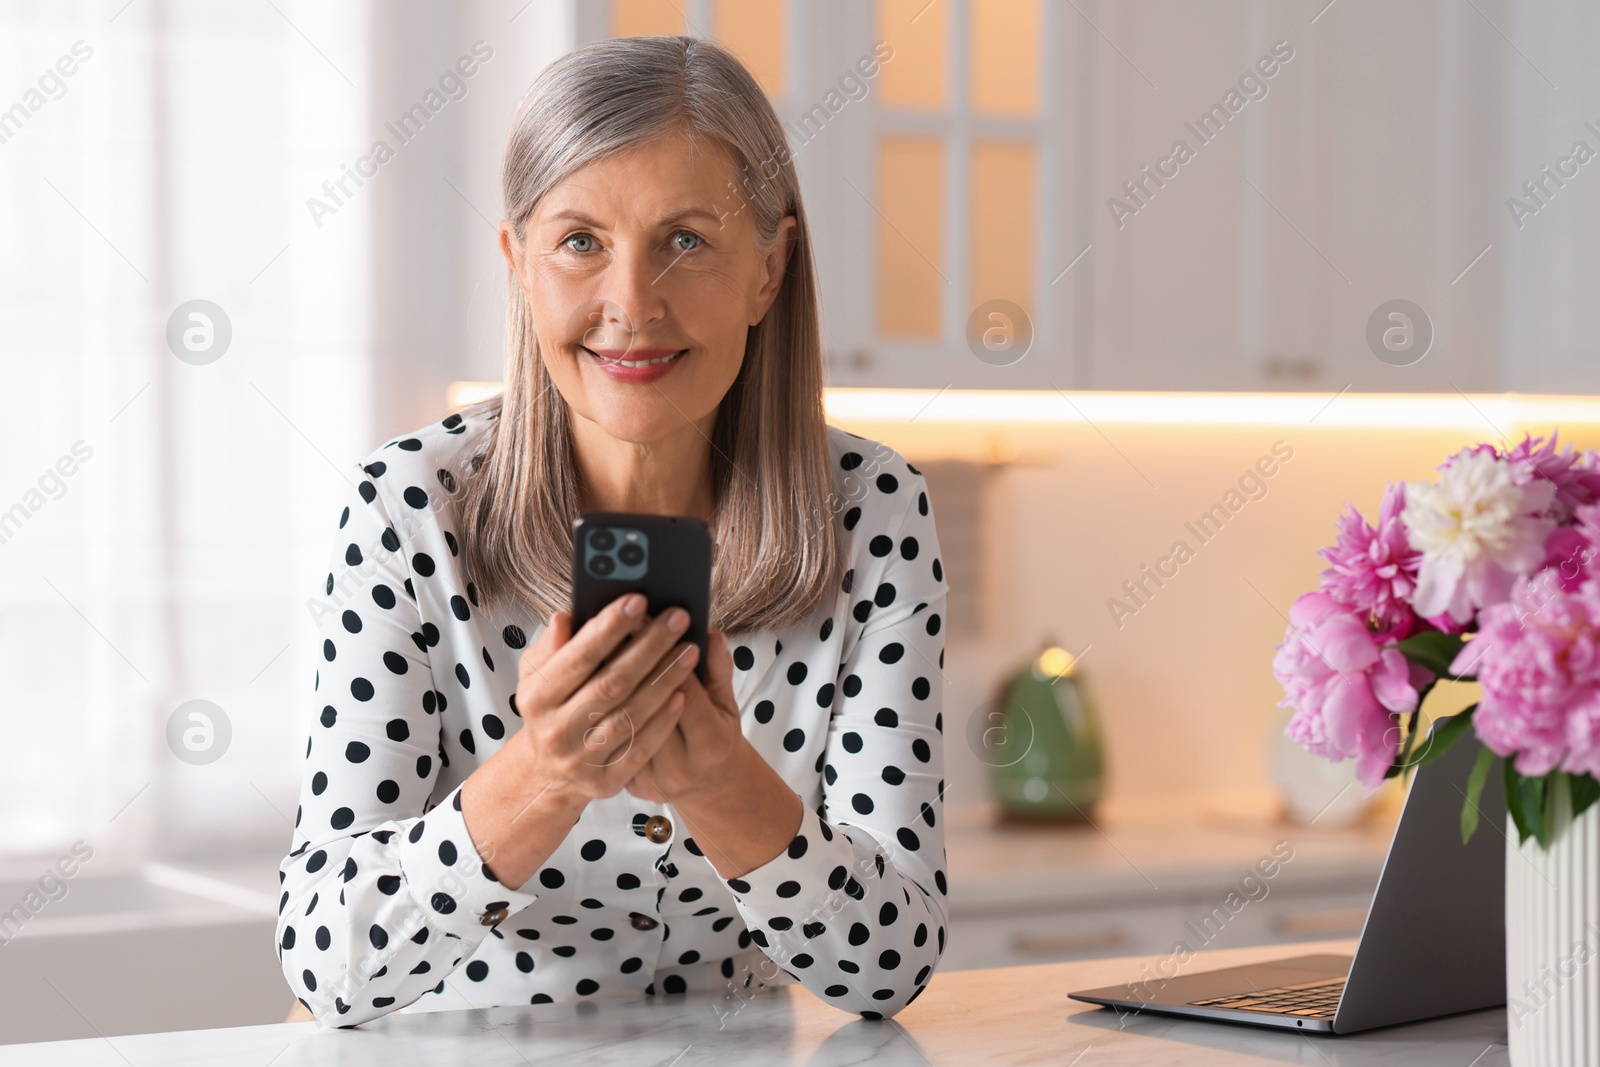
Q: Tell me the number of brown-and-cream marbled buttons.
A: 3